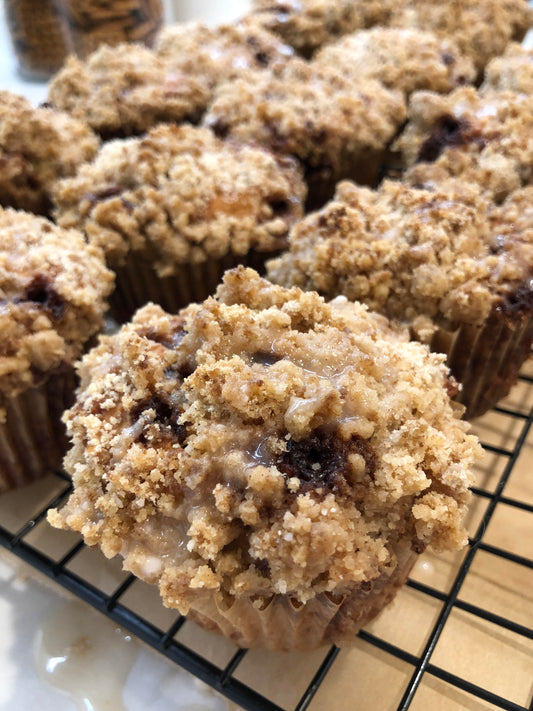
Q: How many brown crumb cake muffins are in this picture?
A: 13